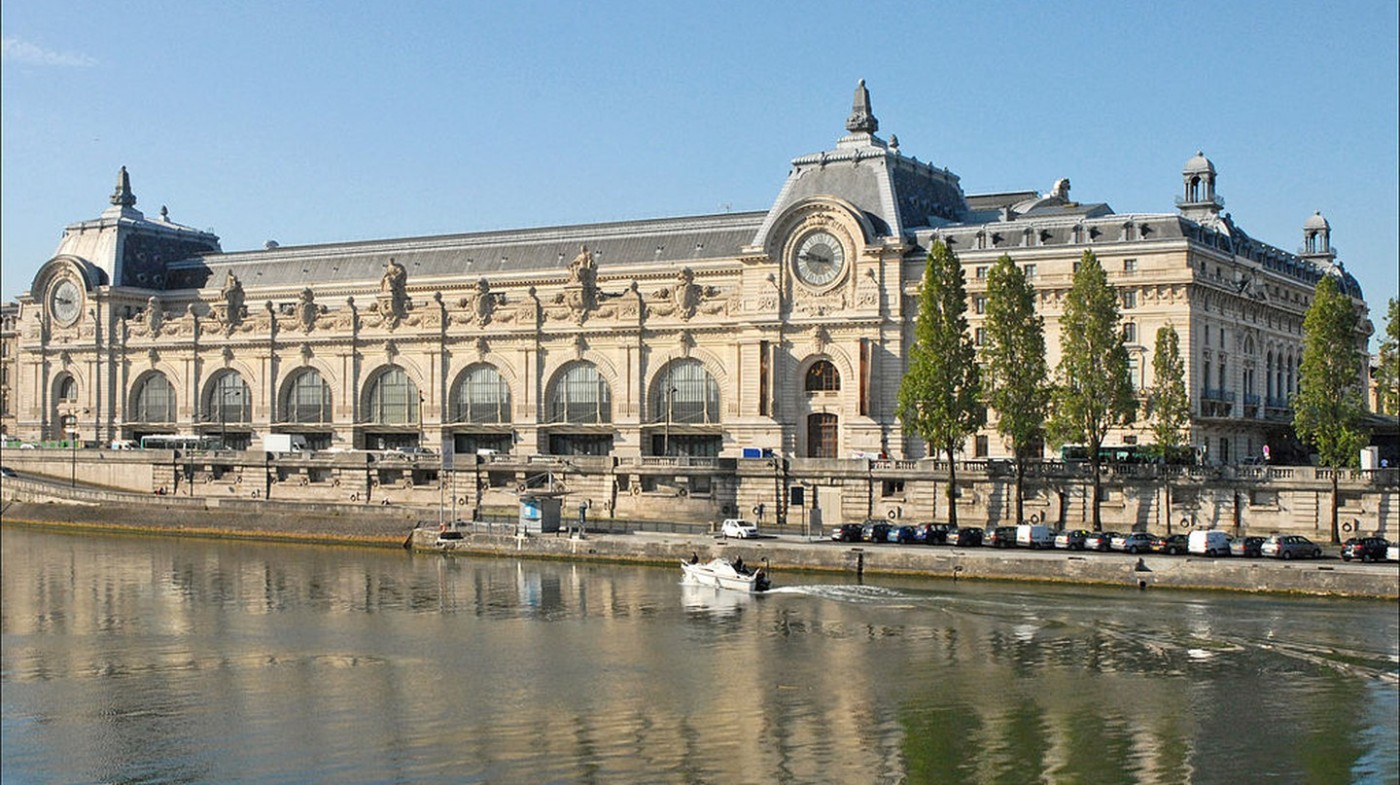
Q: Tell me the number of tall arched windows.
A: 7